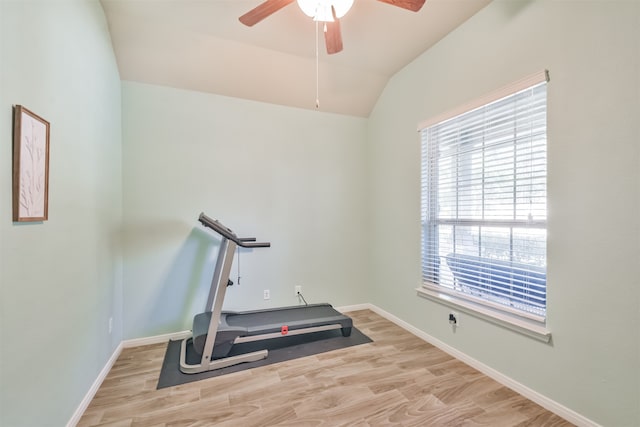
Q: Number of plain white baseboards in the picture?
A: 3